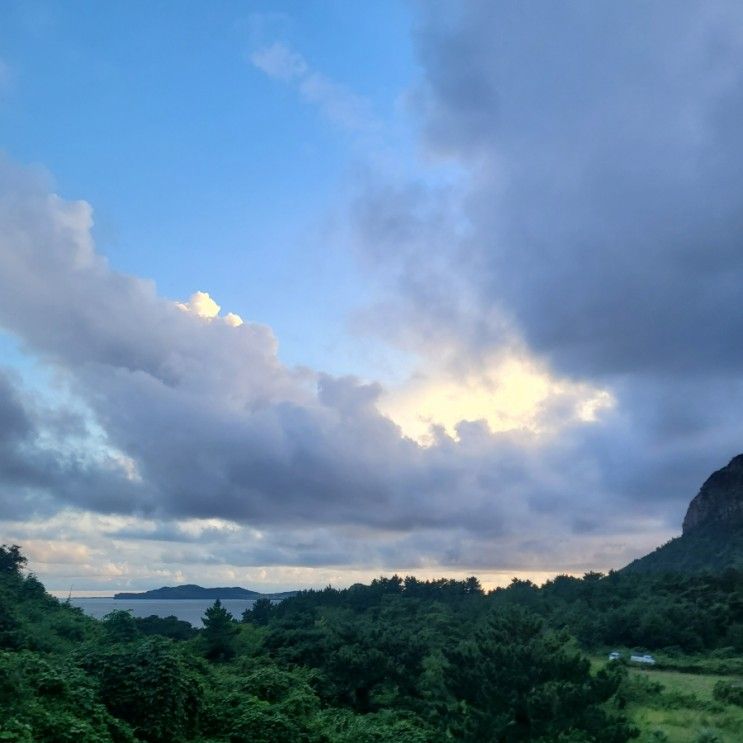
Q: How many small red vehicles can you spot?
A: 0